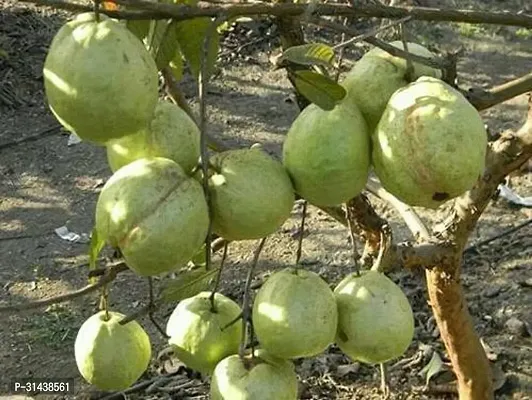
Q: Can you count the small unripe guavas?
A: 12